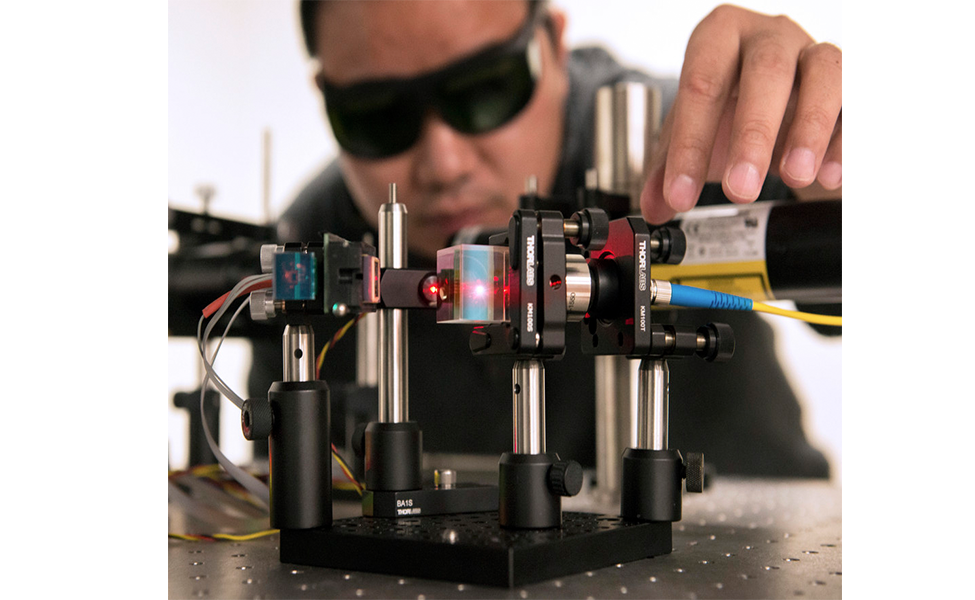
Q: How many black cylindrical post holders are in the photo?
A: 4